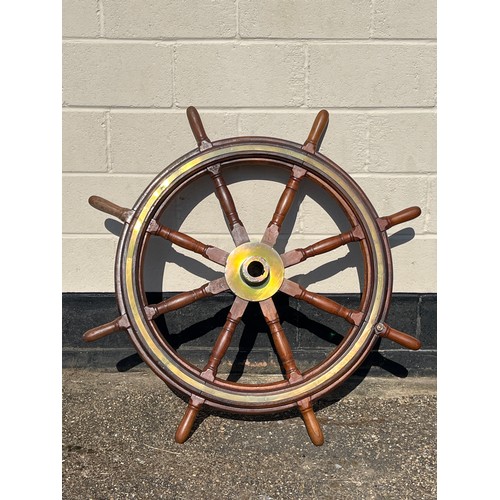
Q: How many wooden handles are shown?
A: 8